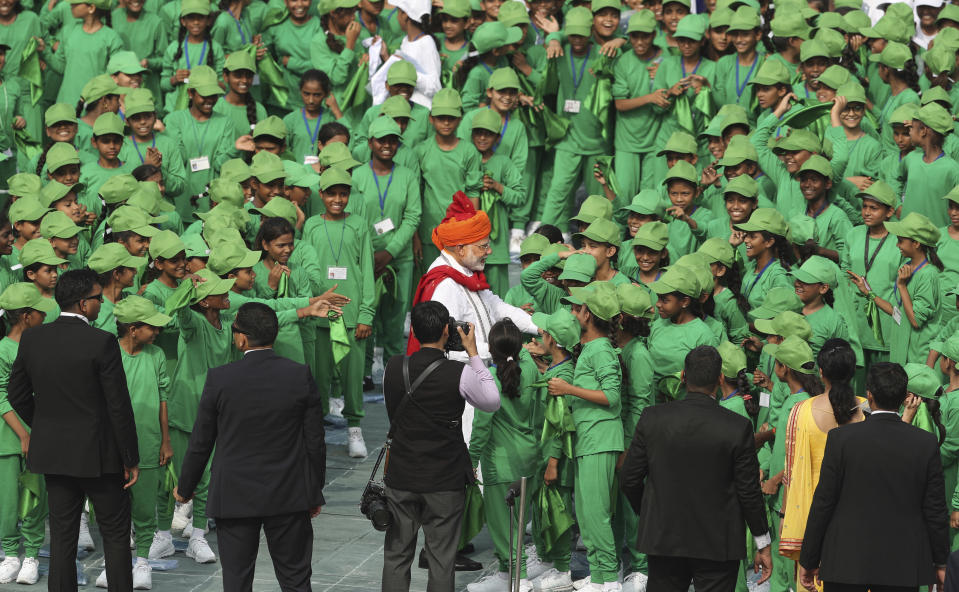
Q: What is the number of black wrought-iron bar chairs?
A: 0